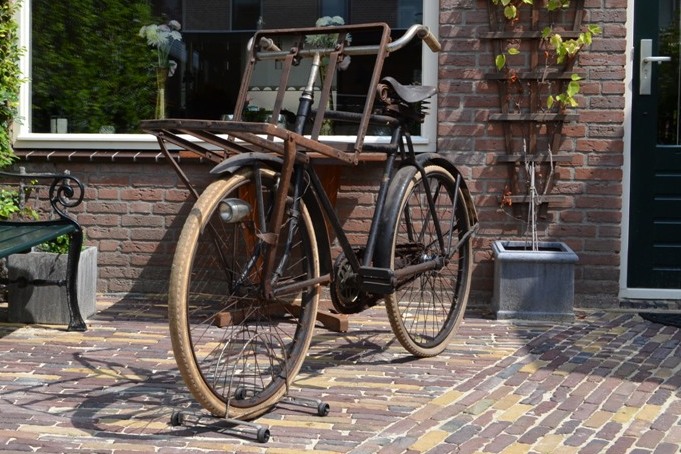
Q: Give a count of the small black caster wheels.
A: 4